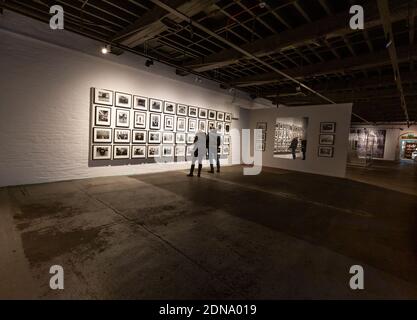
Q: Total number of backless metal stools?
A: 0